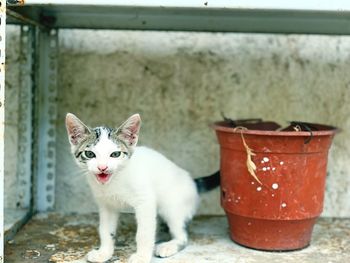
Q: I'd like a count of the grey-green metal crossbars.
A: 1